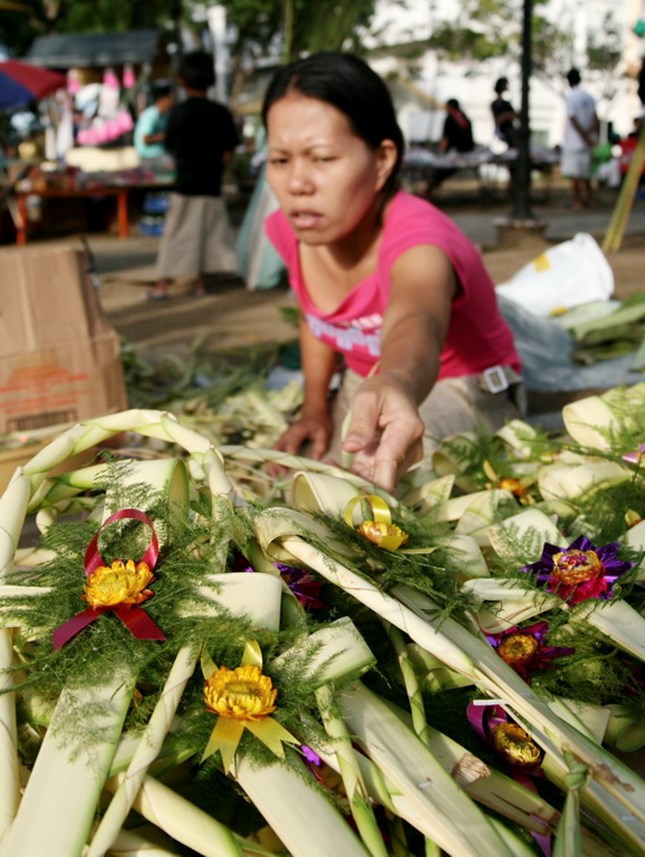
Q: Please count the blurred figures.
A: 5